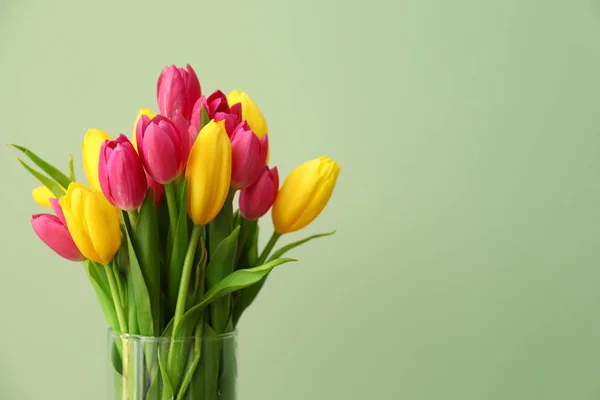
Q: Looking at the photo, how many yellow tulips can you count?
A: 7